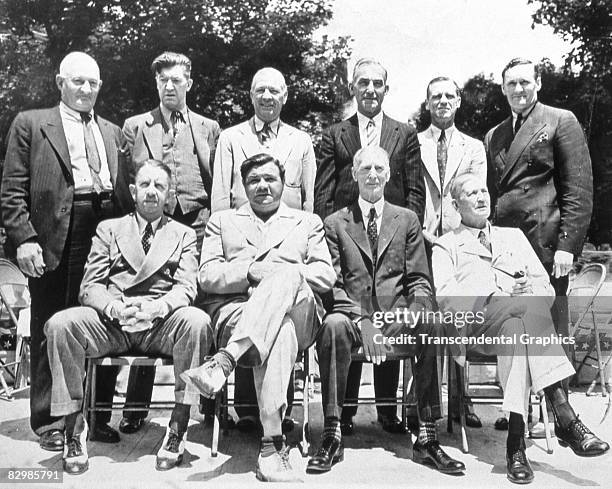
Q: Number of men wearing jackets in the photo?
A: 10